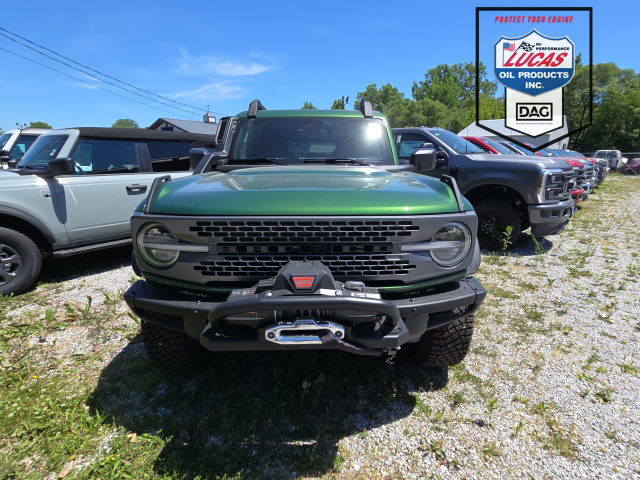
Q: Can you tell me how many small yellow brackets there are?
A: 0